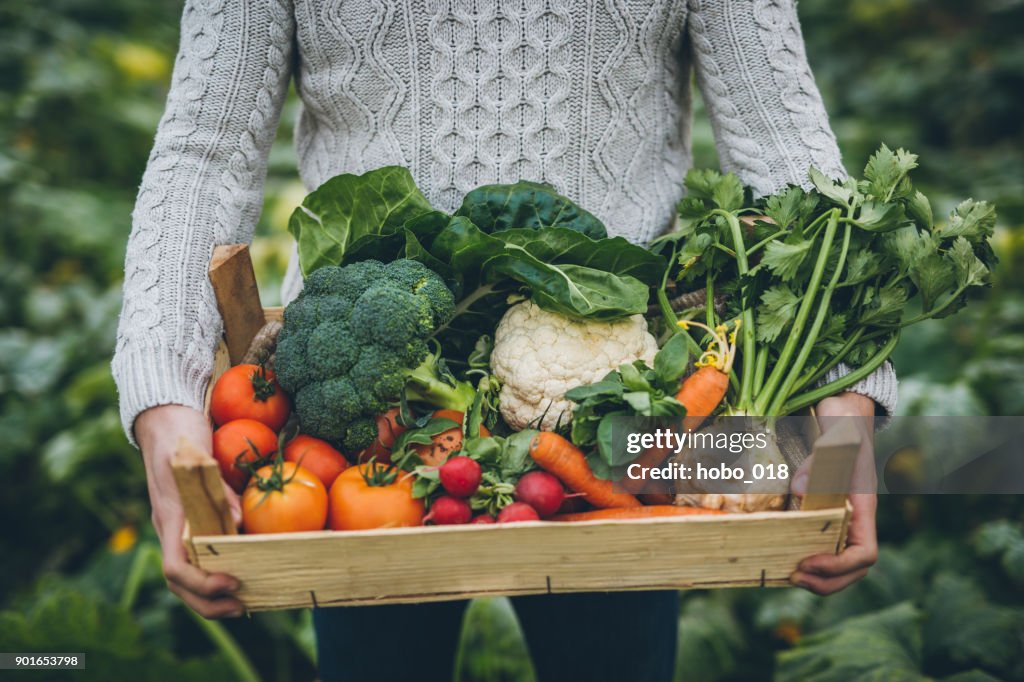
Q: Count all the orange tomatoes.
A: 2